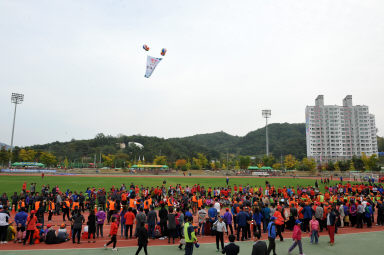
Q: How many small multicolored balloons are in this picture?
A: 2